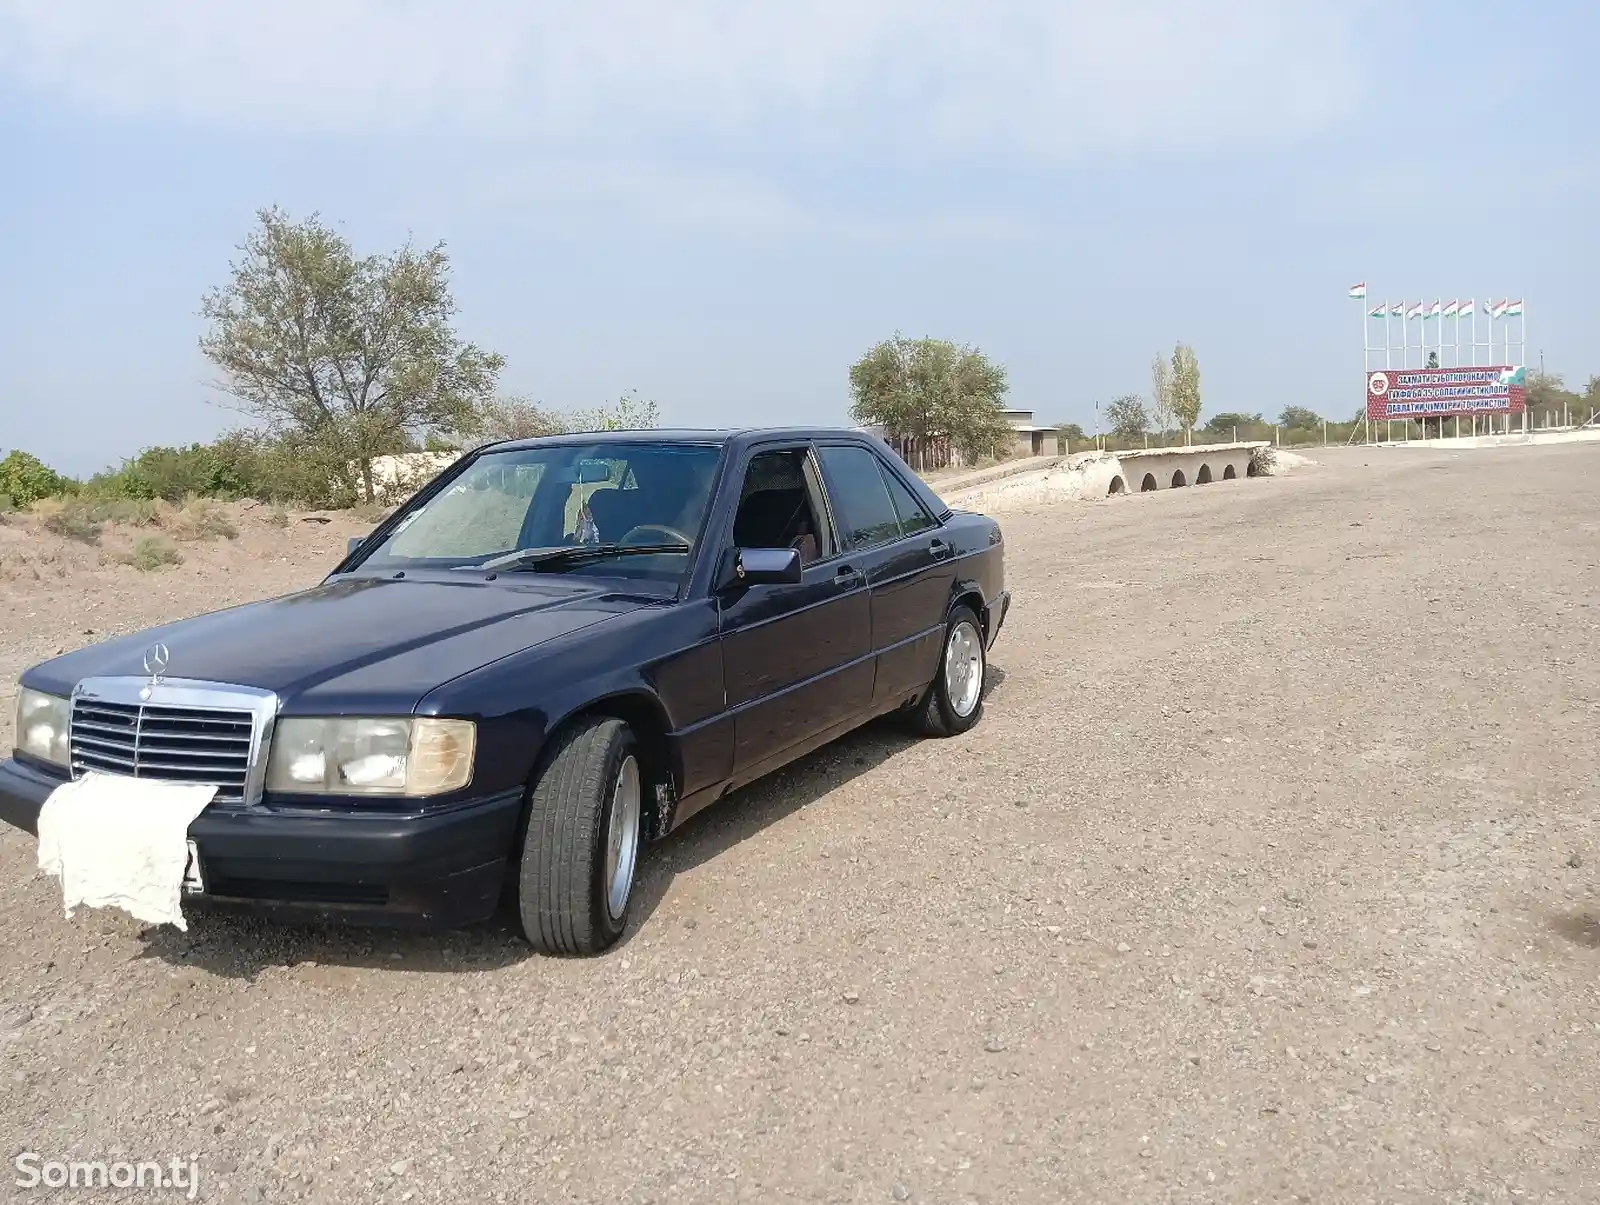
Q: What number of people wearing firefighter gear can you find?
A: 0